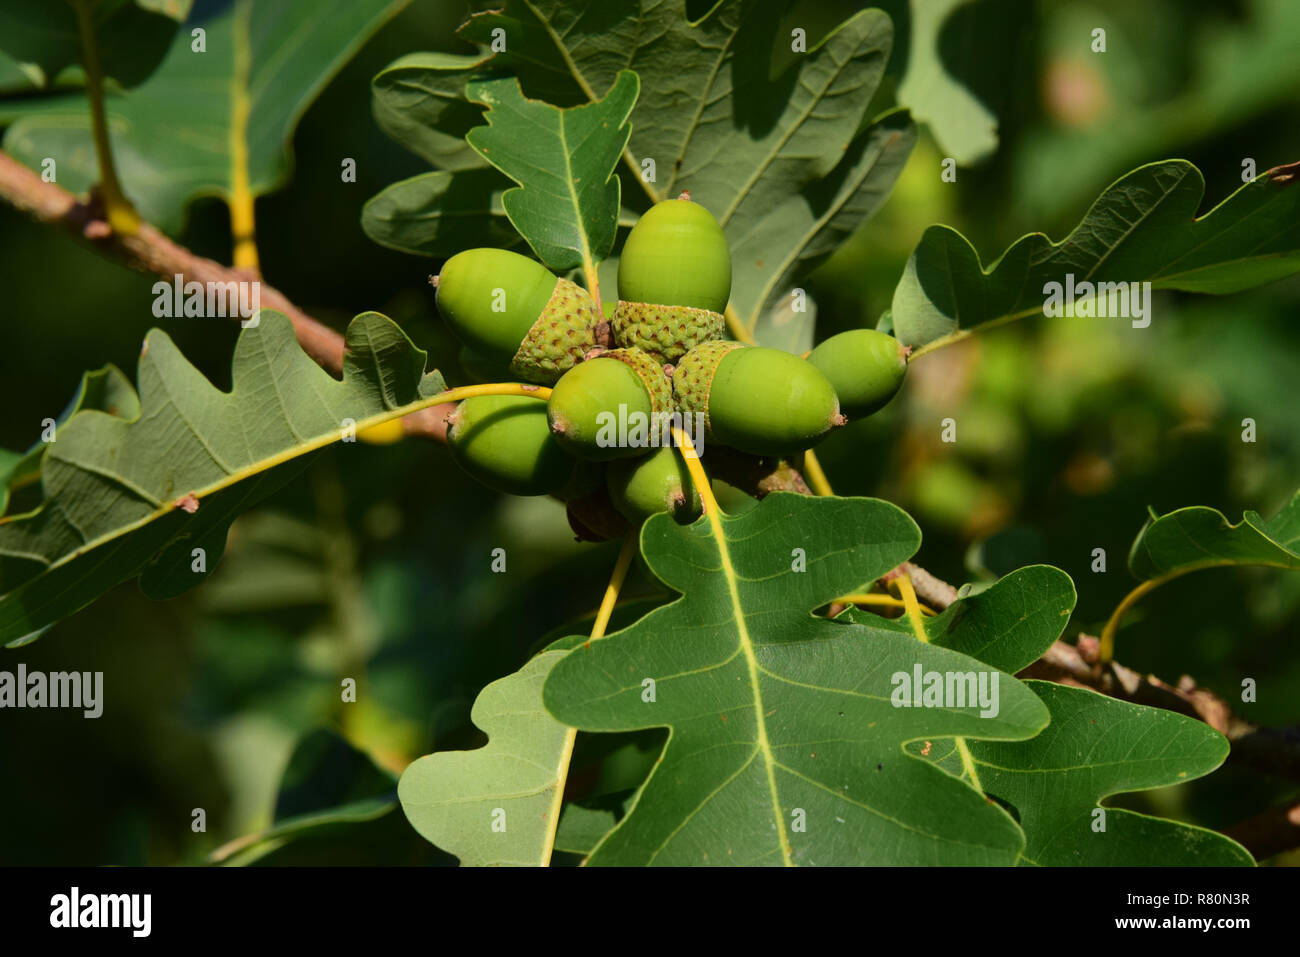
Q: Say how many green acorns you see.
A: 7